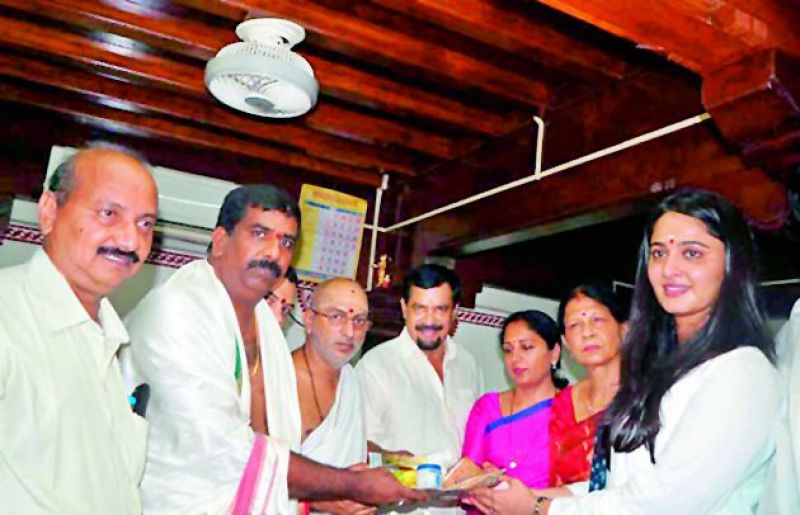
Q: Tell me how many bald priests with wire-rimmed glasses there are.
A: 1